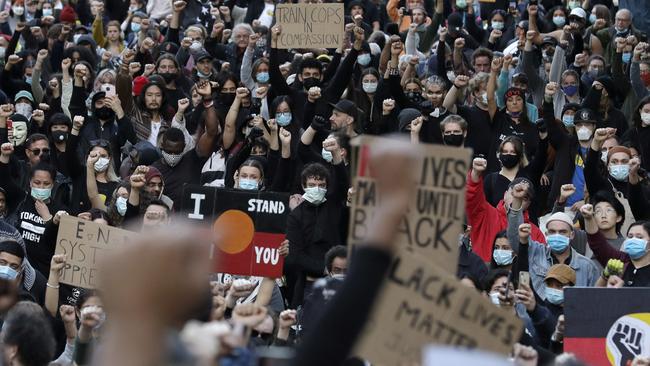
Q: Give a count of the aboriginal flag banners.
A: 2